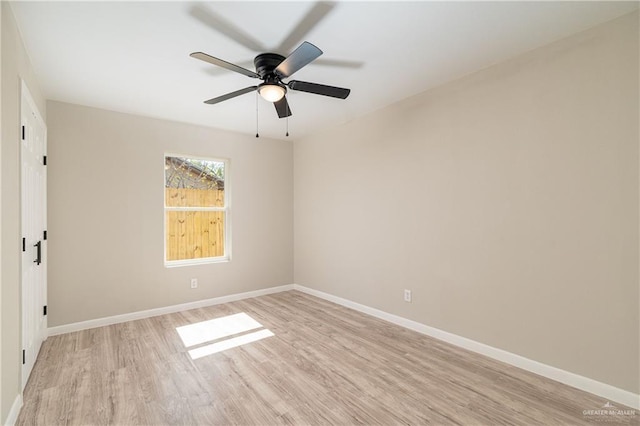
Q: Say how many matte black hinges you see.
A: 6